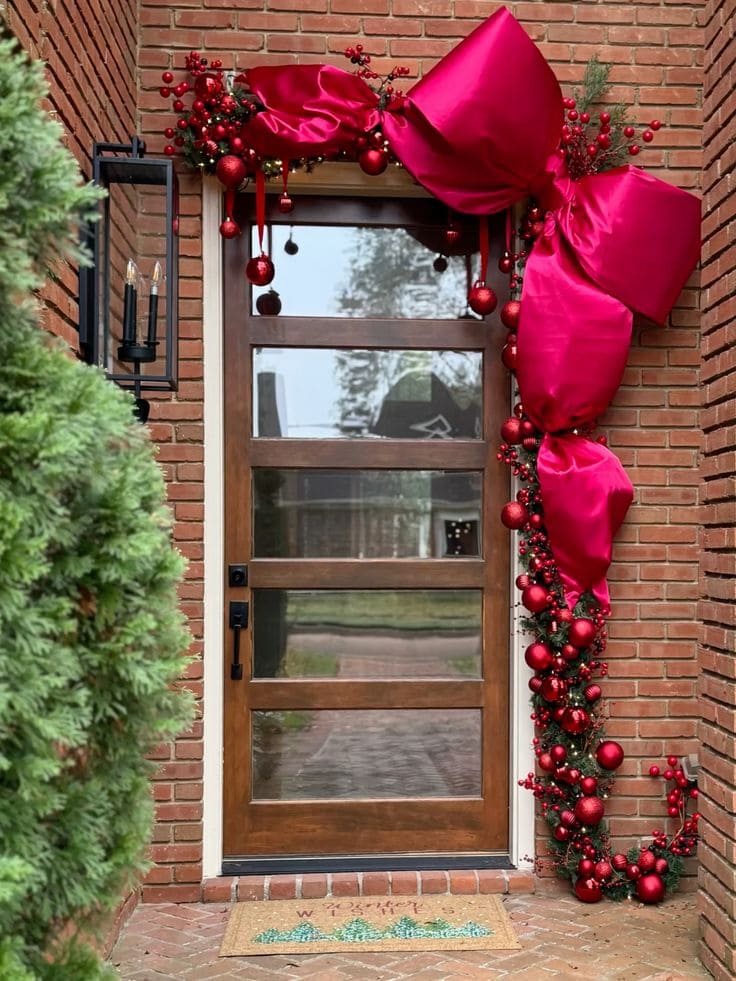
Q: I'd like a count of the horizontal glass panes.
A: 5